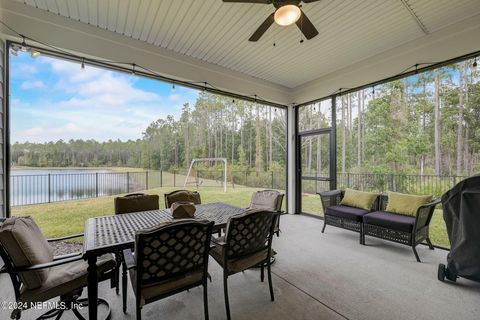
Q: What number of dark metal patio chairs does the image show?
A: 6